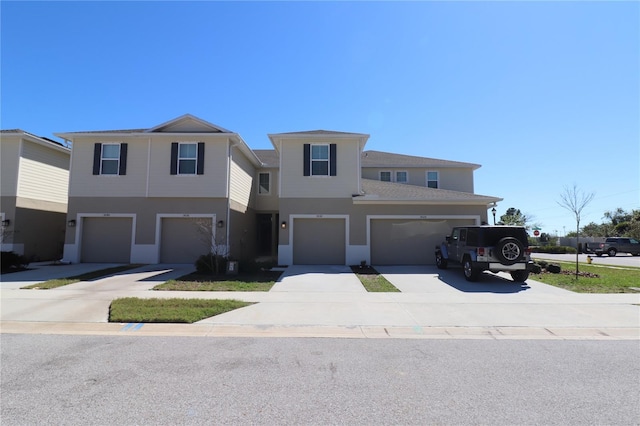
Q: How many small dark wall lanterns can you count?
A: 4